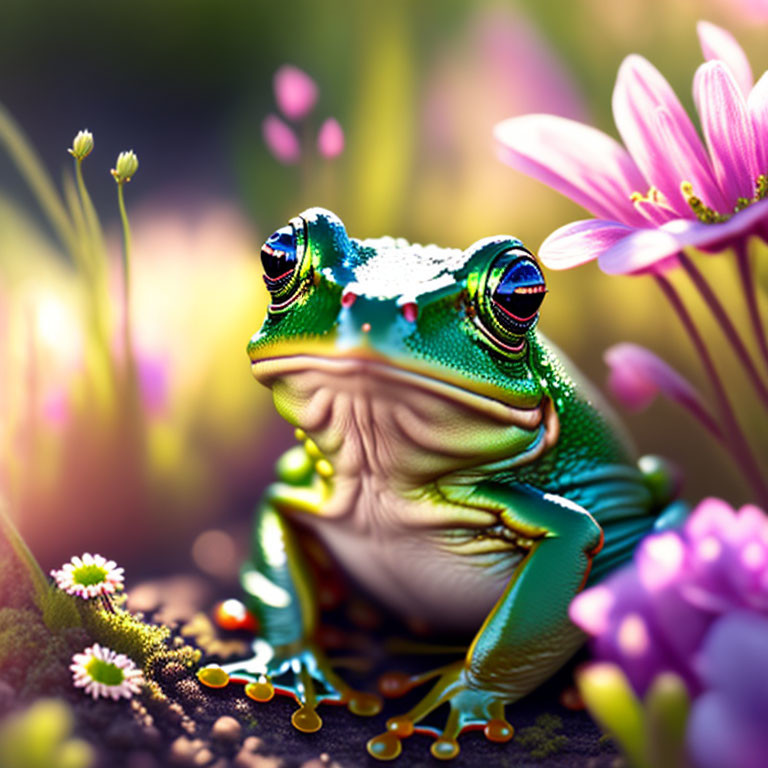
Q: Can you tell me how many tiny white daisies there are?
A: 2